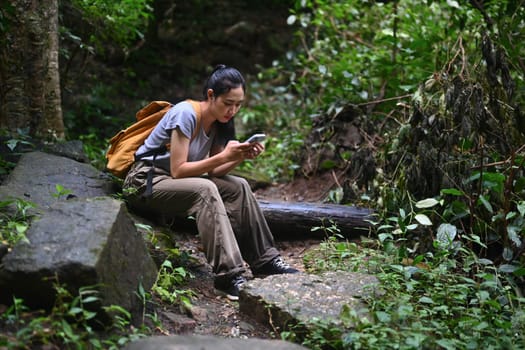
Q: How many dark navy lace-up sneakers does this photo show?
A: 2